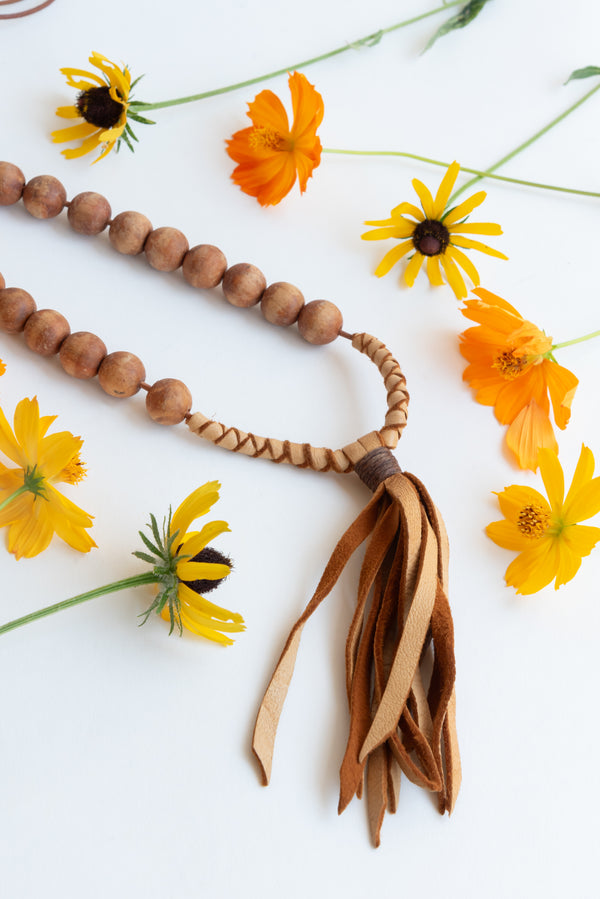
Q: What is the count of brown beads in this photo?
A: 15